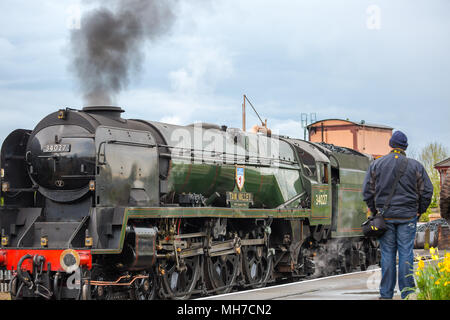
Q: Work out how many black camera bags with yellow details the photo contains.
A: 1